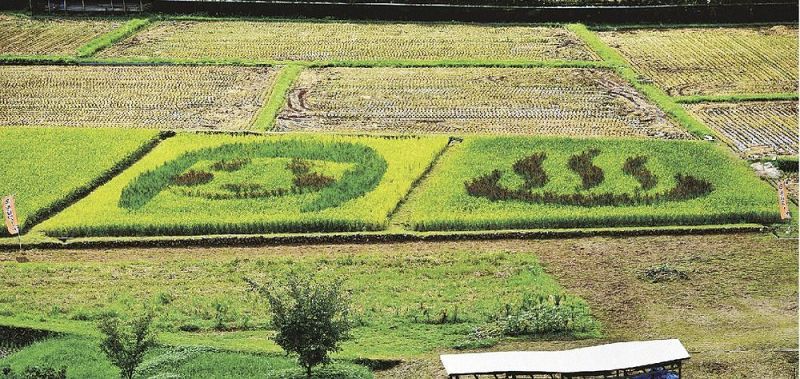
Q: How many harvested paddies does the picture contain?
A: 6